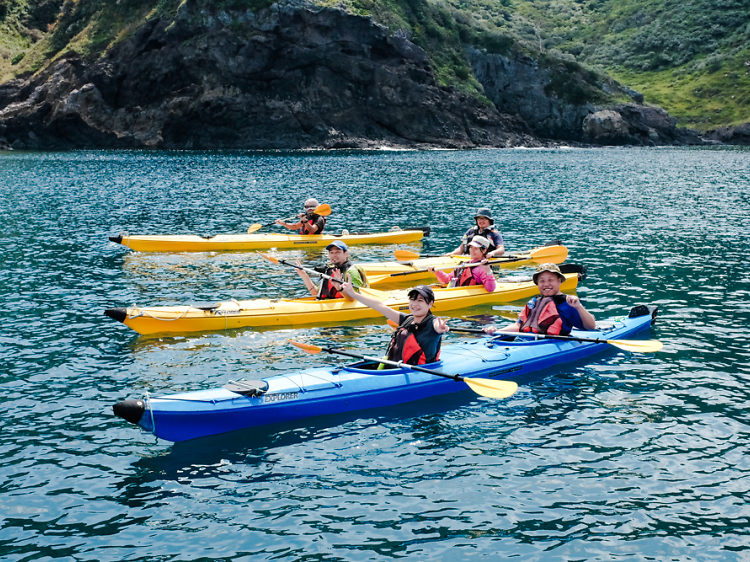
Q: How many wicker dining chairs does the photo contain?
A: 0